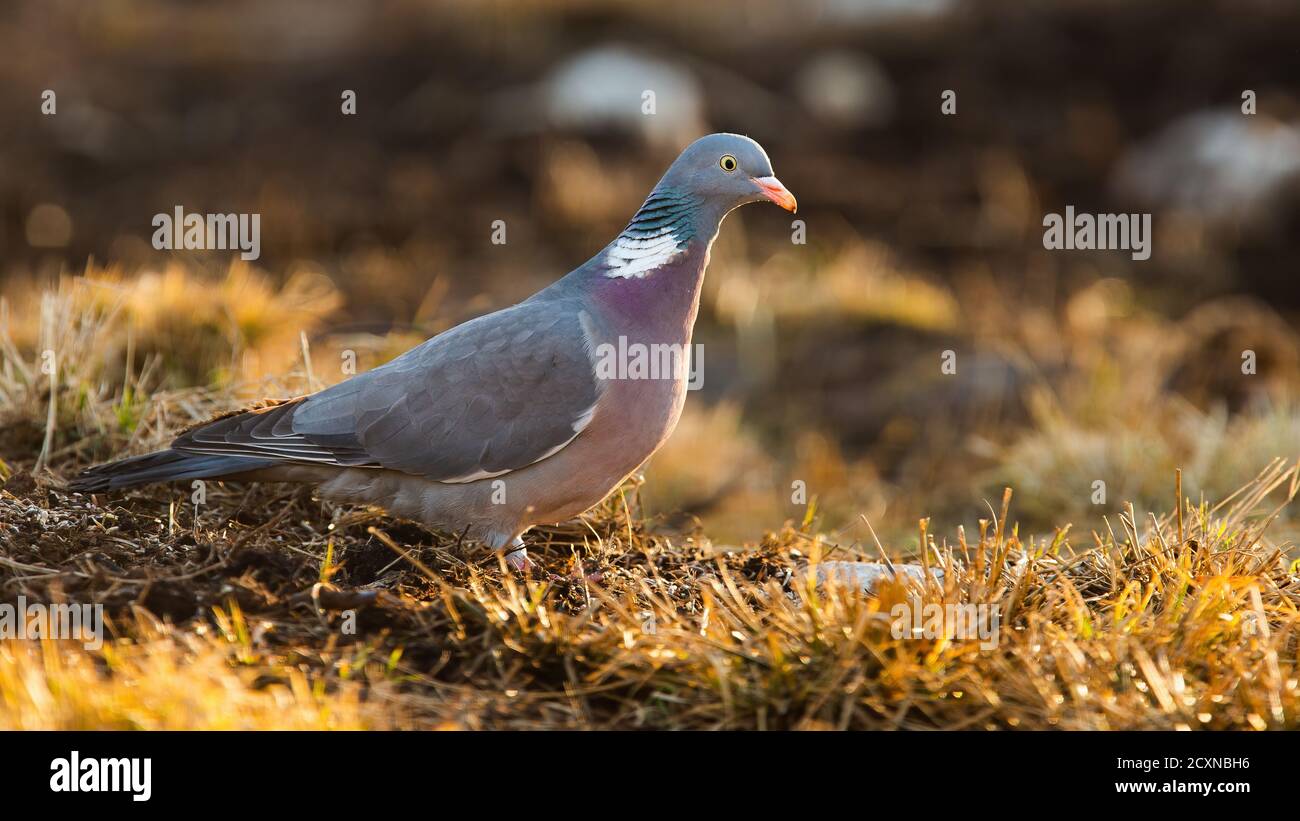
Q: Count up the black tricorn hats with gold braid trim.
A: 0